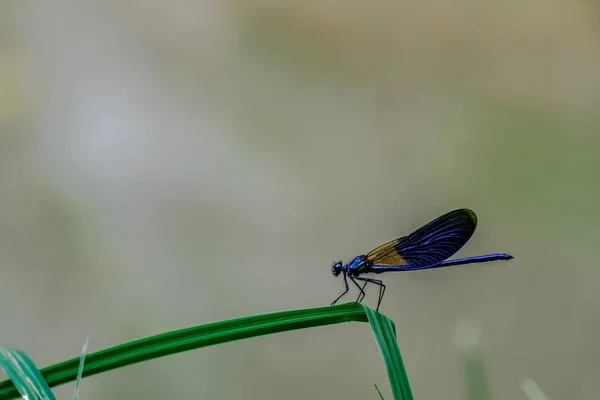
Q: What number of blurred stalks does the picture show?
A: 2